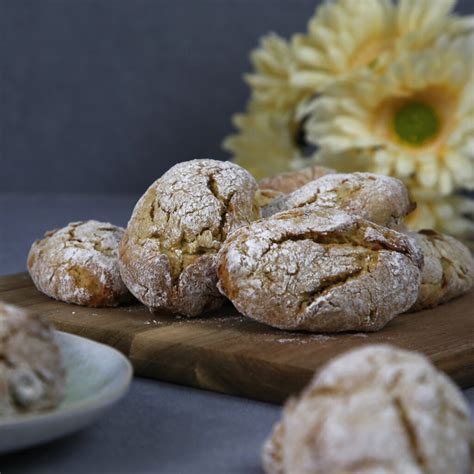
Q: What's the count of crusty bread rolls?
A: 8